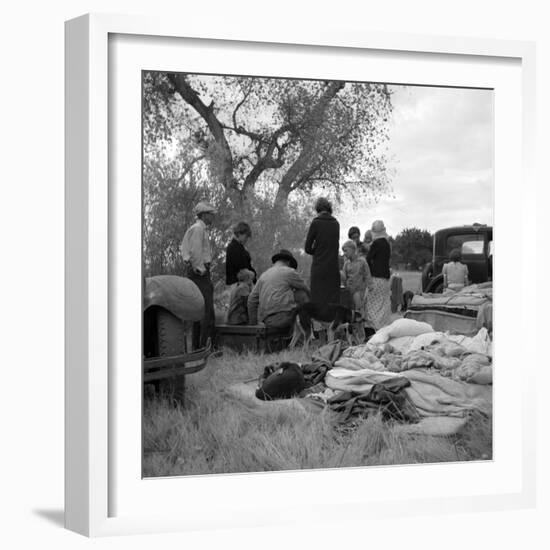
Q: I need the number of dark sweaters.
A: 2